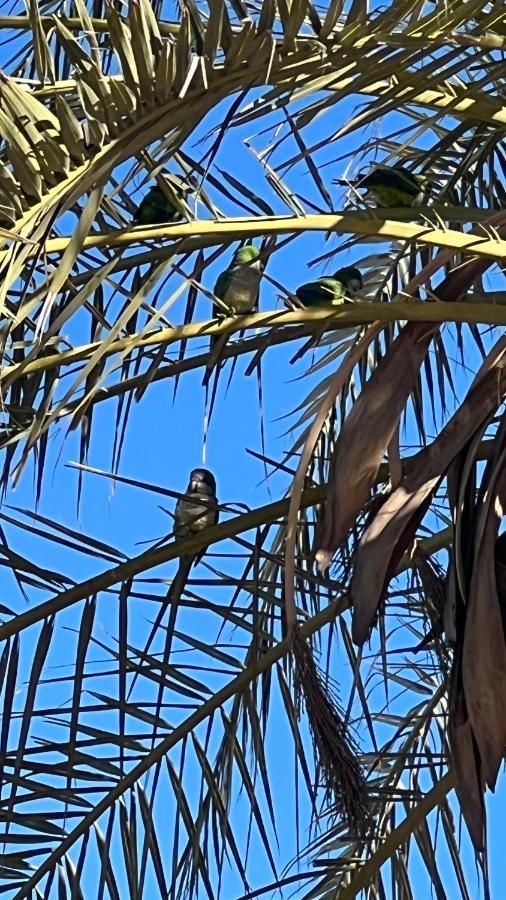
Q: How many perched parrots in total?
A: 5